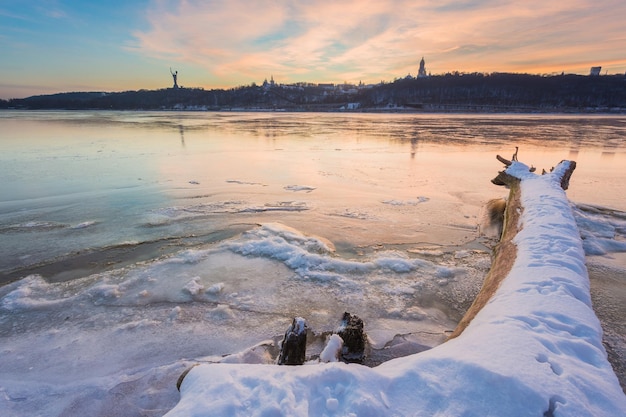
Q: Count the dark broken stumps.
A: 2